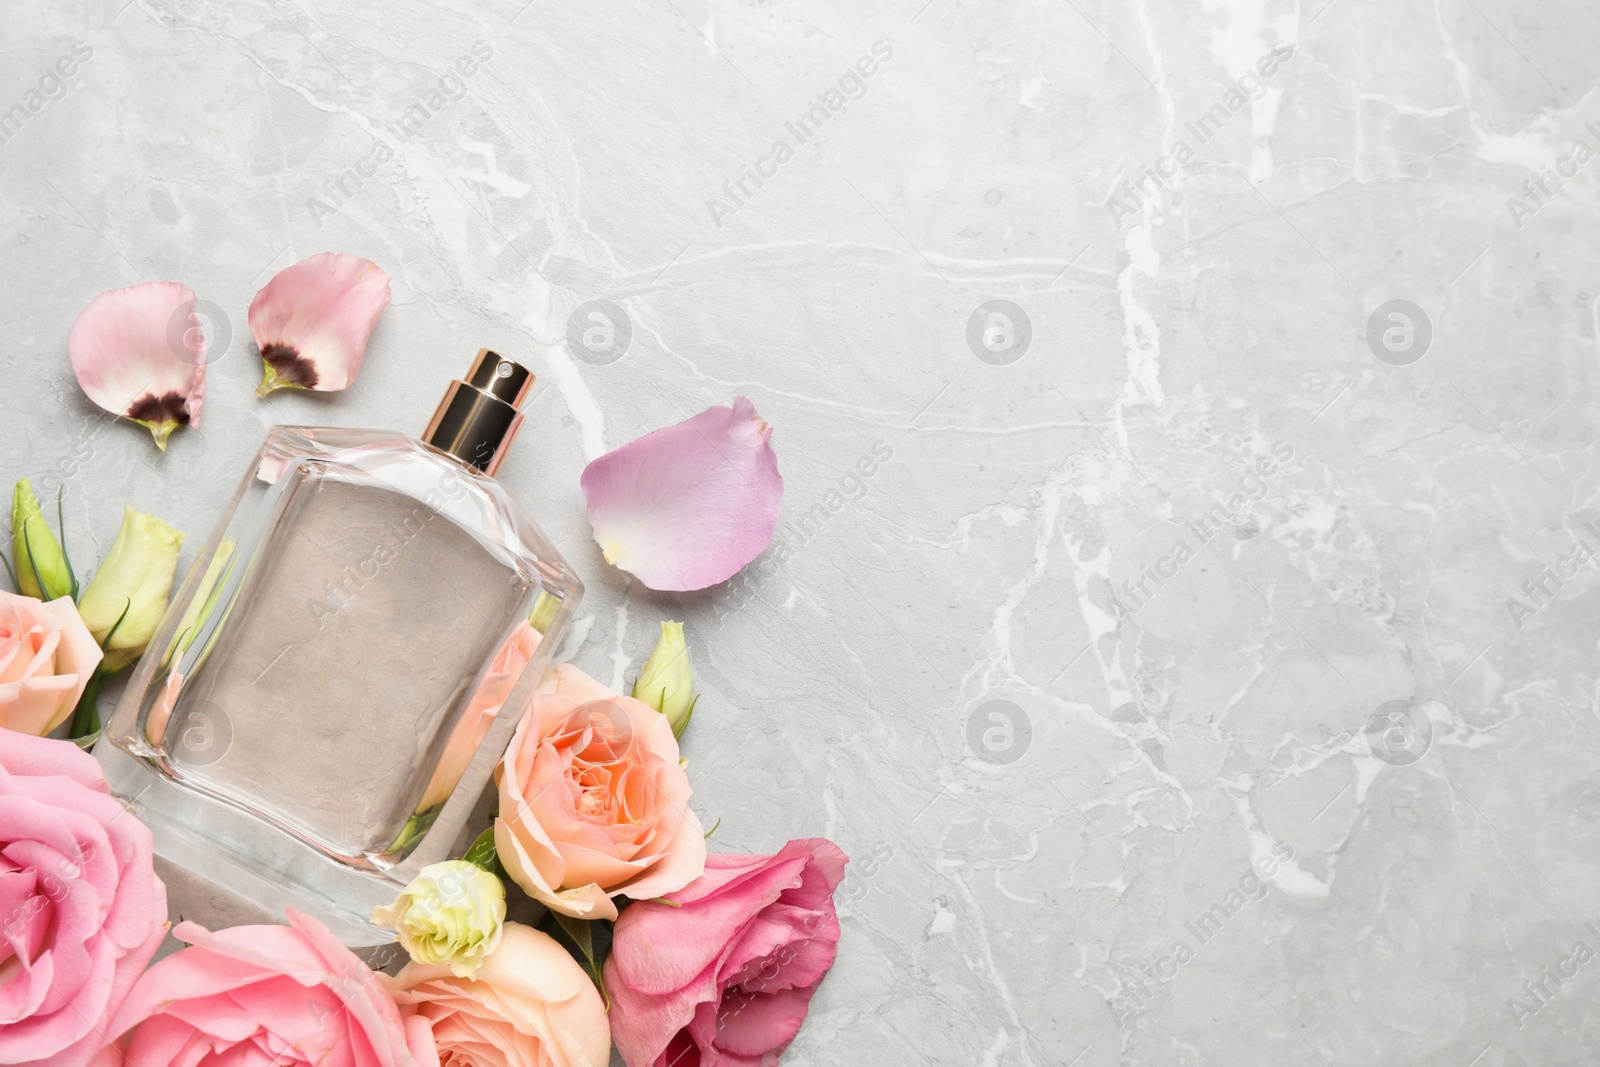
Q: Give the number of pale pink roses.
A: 2